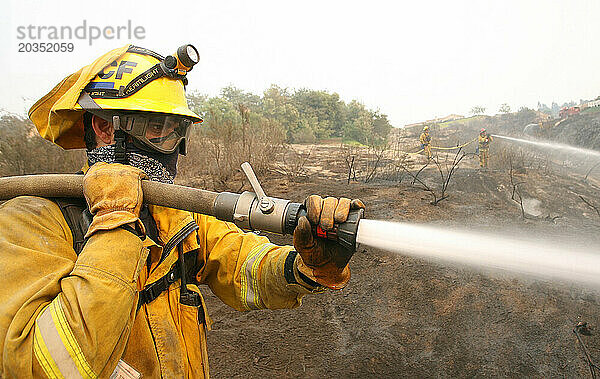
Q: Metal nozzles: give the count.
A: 1